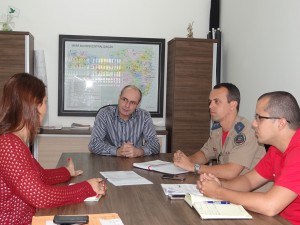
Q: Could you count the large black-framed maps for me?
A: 1